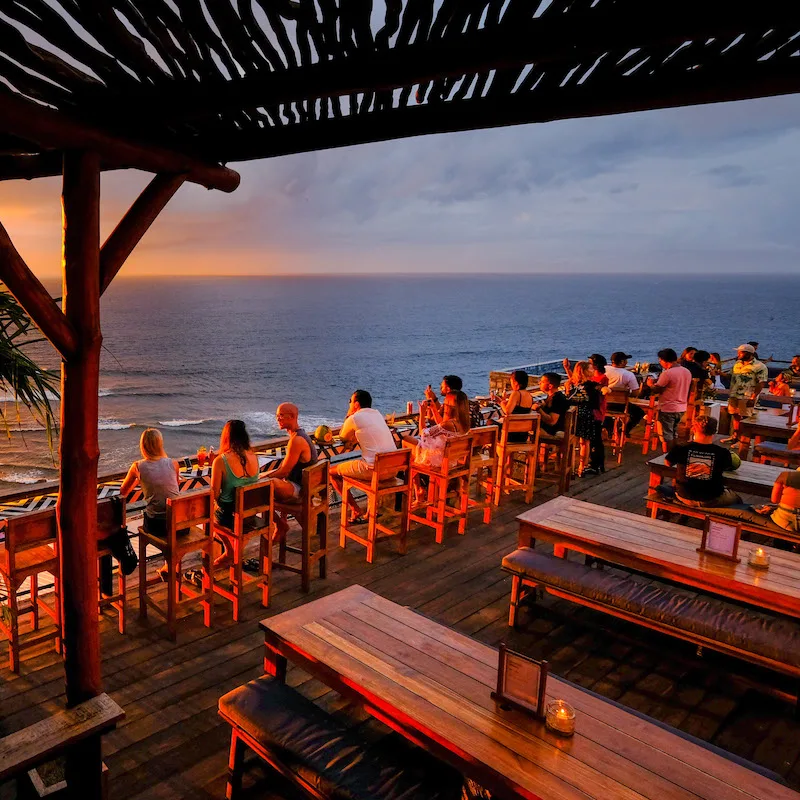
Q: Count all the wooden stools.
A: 13